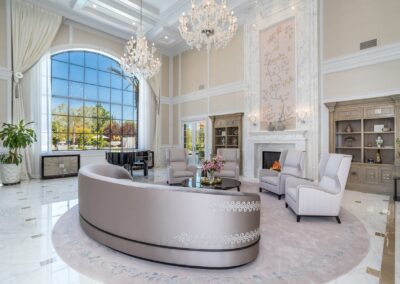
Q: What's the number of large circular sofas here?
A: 1